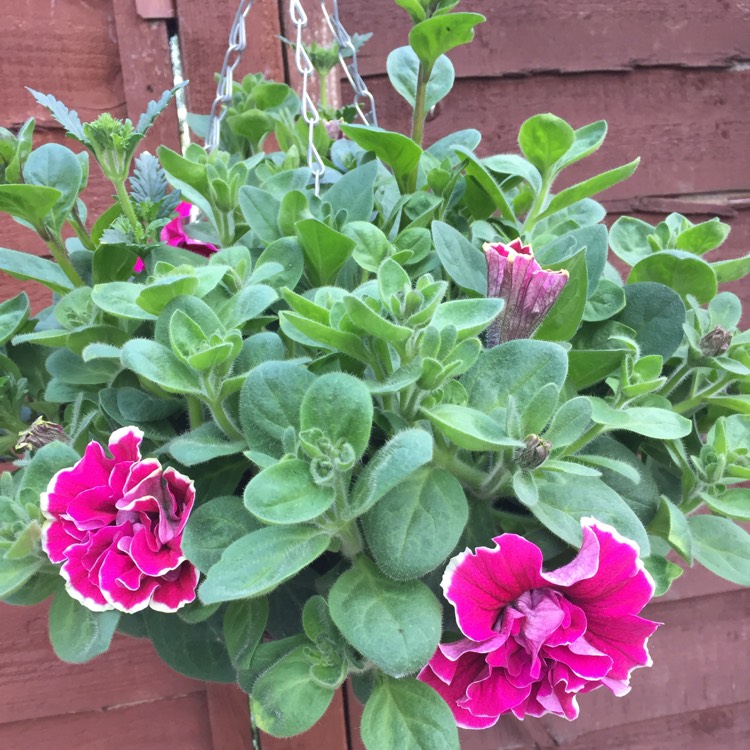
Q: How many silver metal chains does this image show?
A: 3